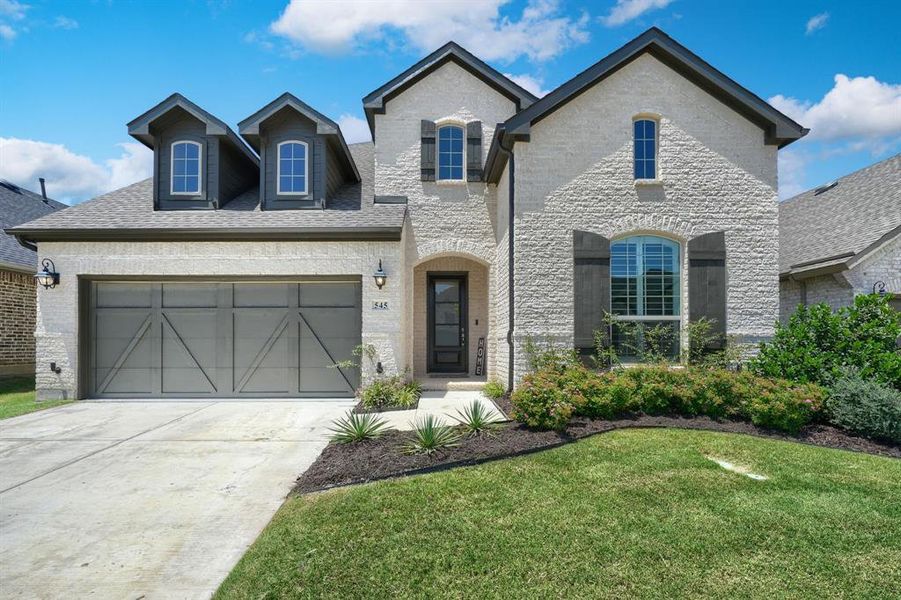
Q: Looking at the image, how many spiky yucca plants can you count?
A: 3